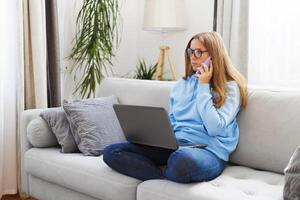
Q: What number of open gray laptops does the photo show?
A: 1